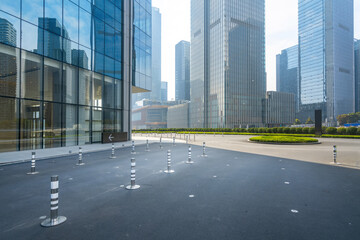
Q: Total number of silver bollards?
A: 14